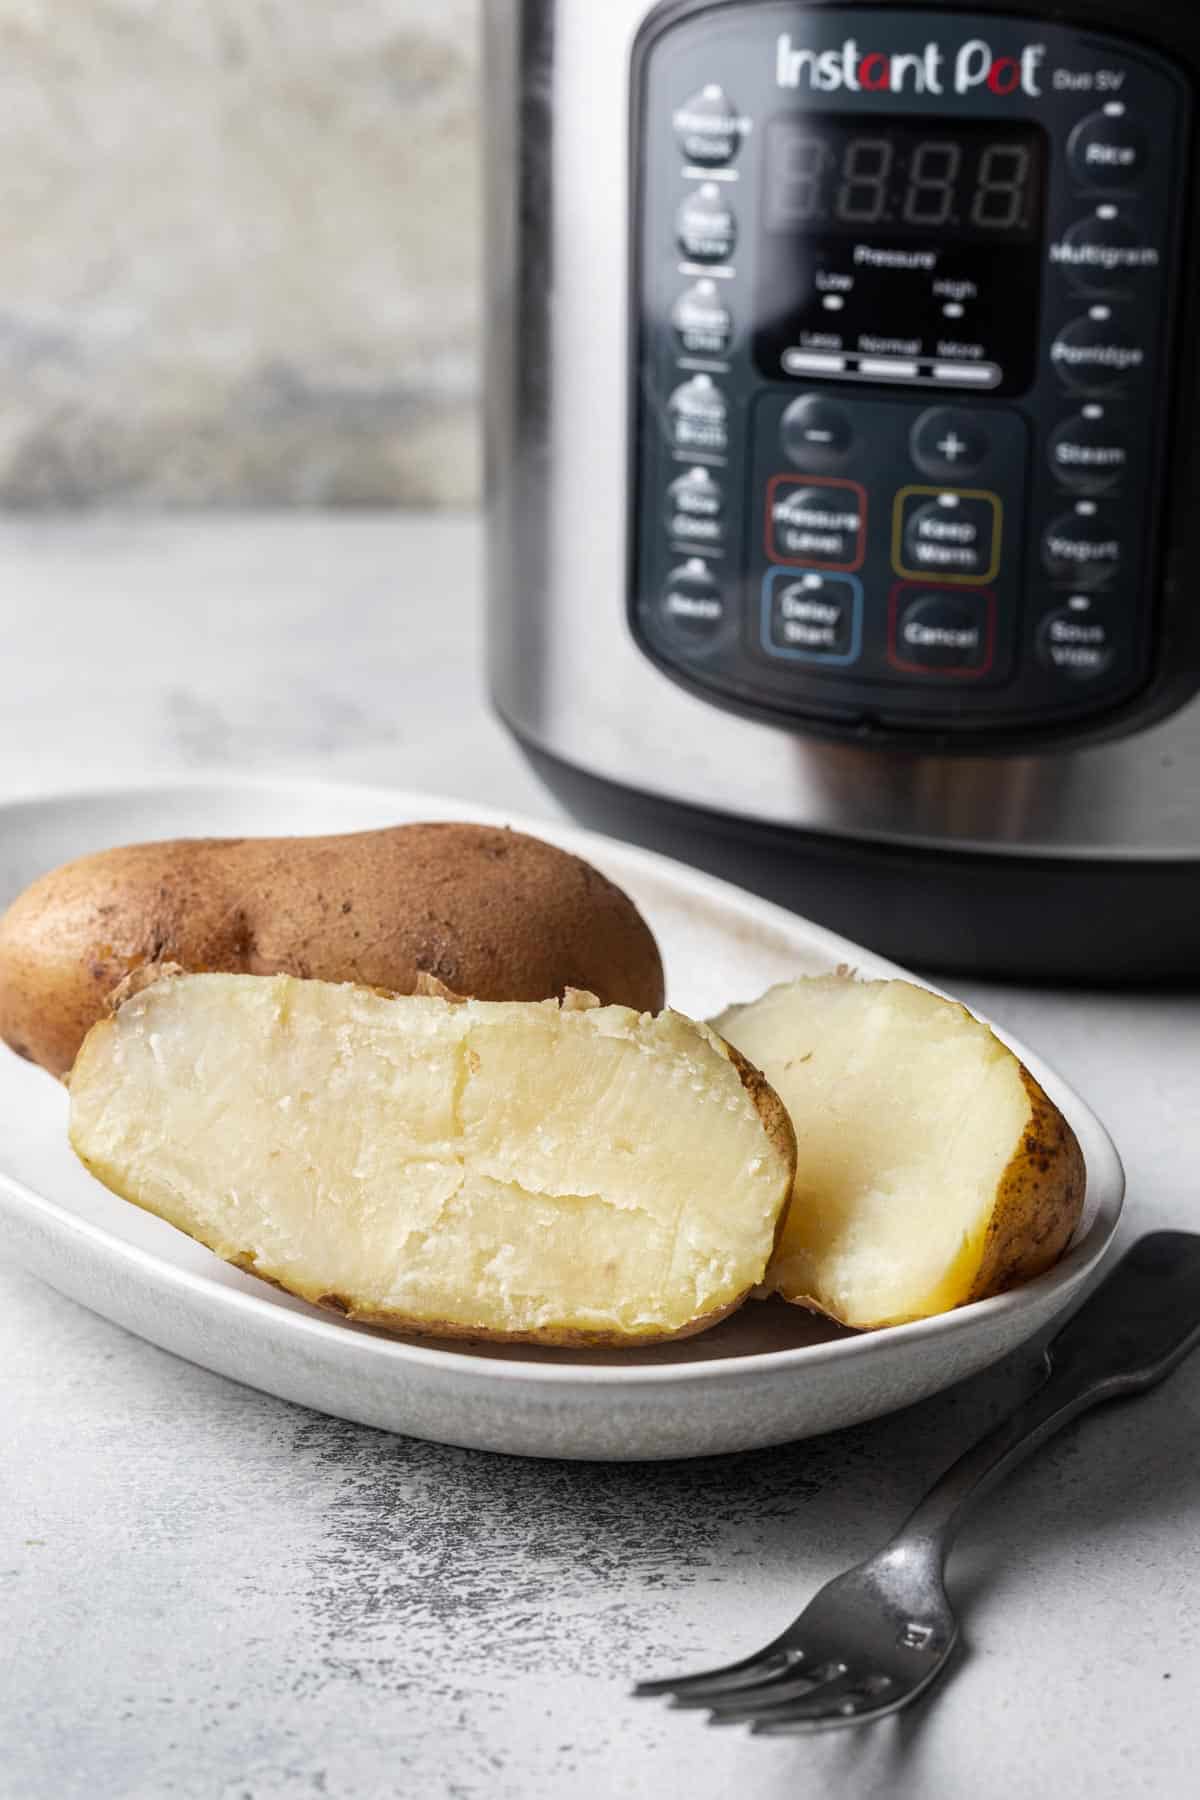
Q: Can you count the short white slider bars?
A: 3